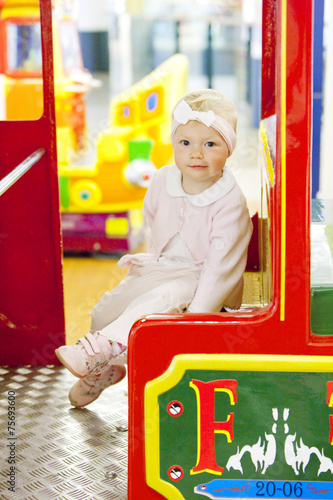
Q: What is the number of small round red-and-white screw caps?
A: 2